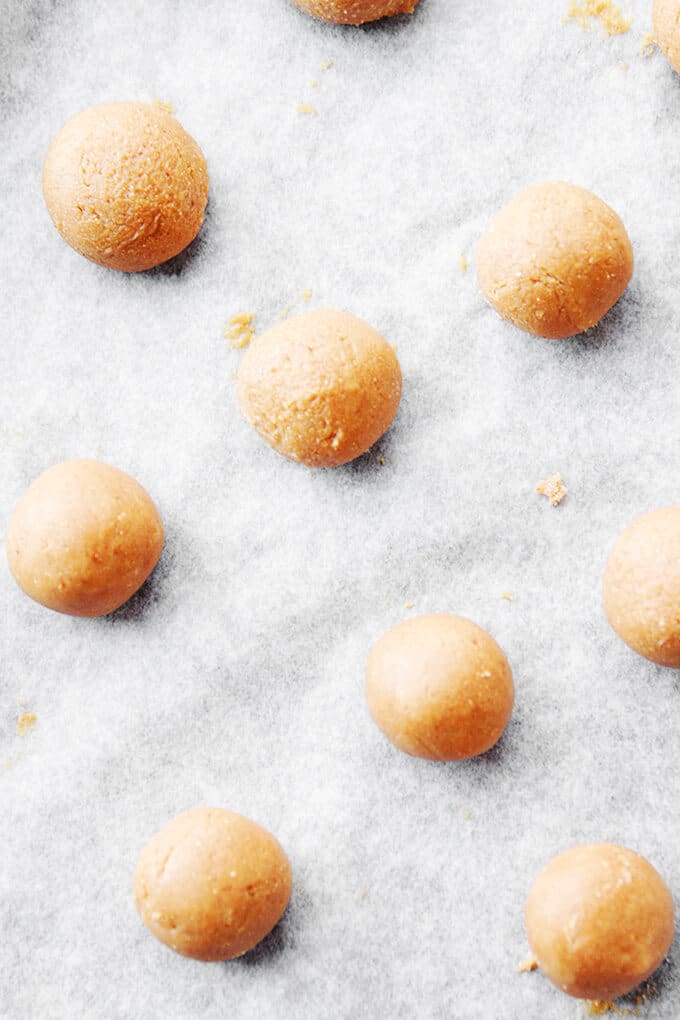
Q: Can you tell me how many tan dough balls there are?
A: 10